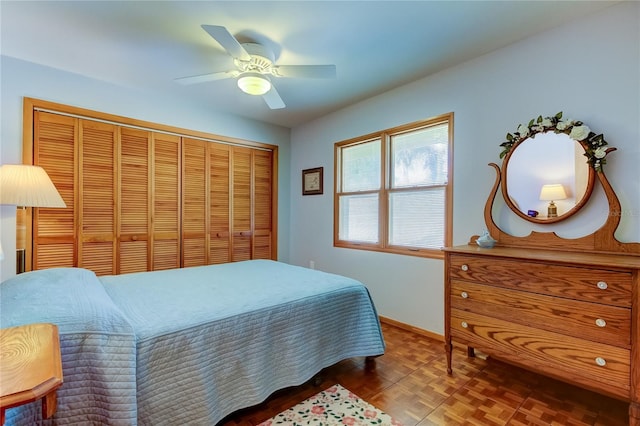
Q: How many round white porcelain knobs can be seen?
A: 6